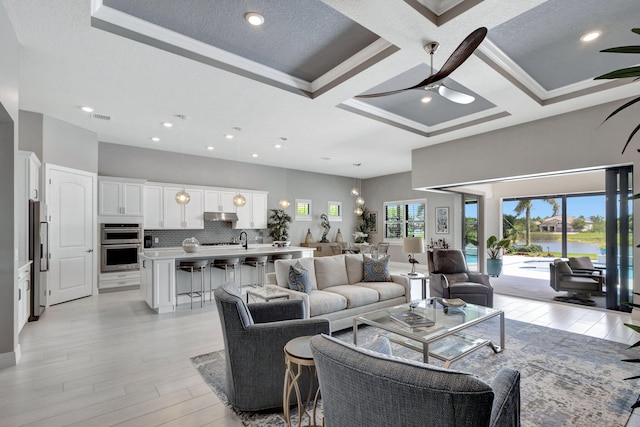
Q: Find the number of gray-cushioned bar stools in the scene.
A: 4